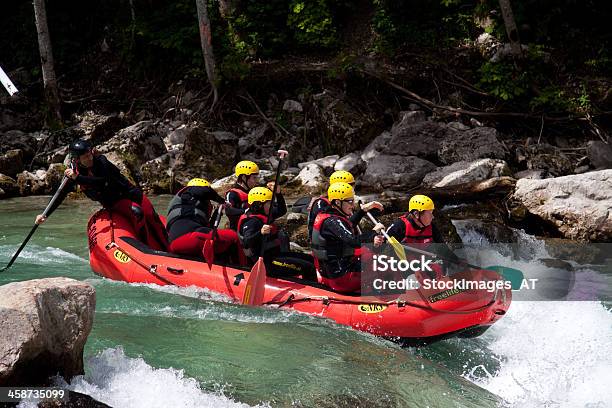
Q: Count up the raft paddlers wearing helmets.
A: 7